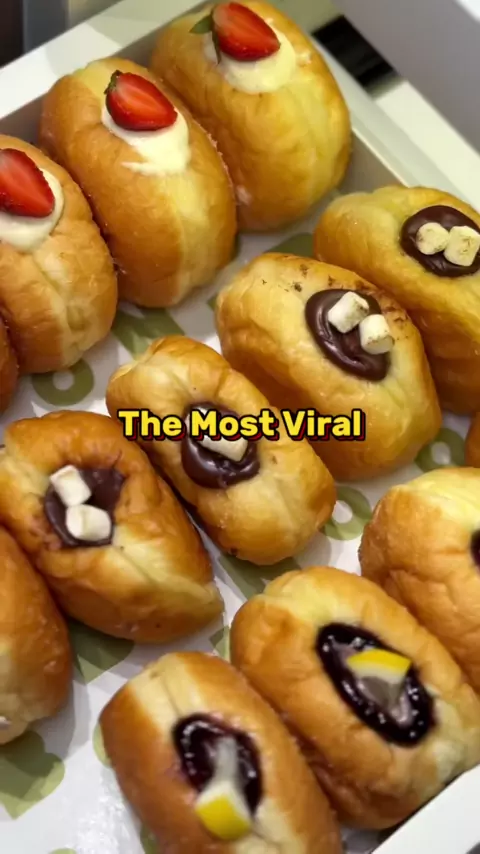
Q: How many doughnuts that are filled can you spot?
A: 10